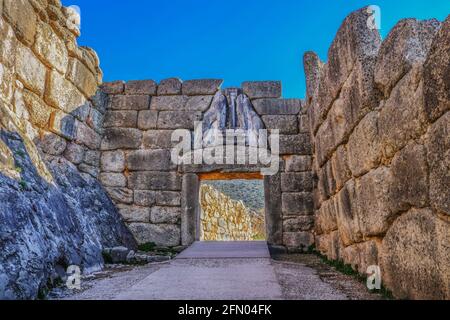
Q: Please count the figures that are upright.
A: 2